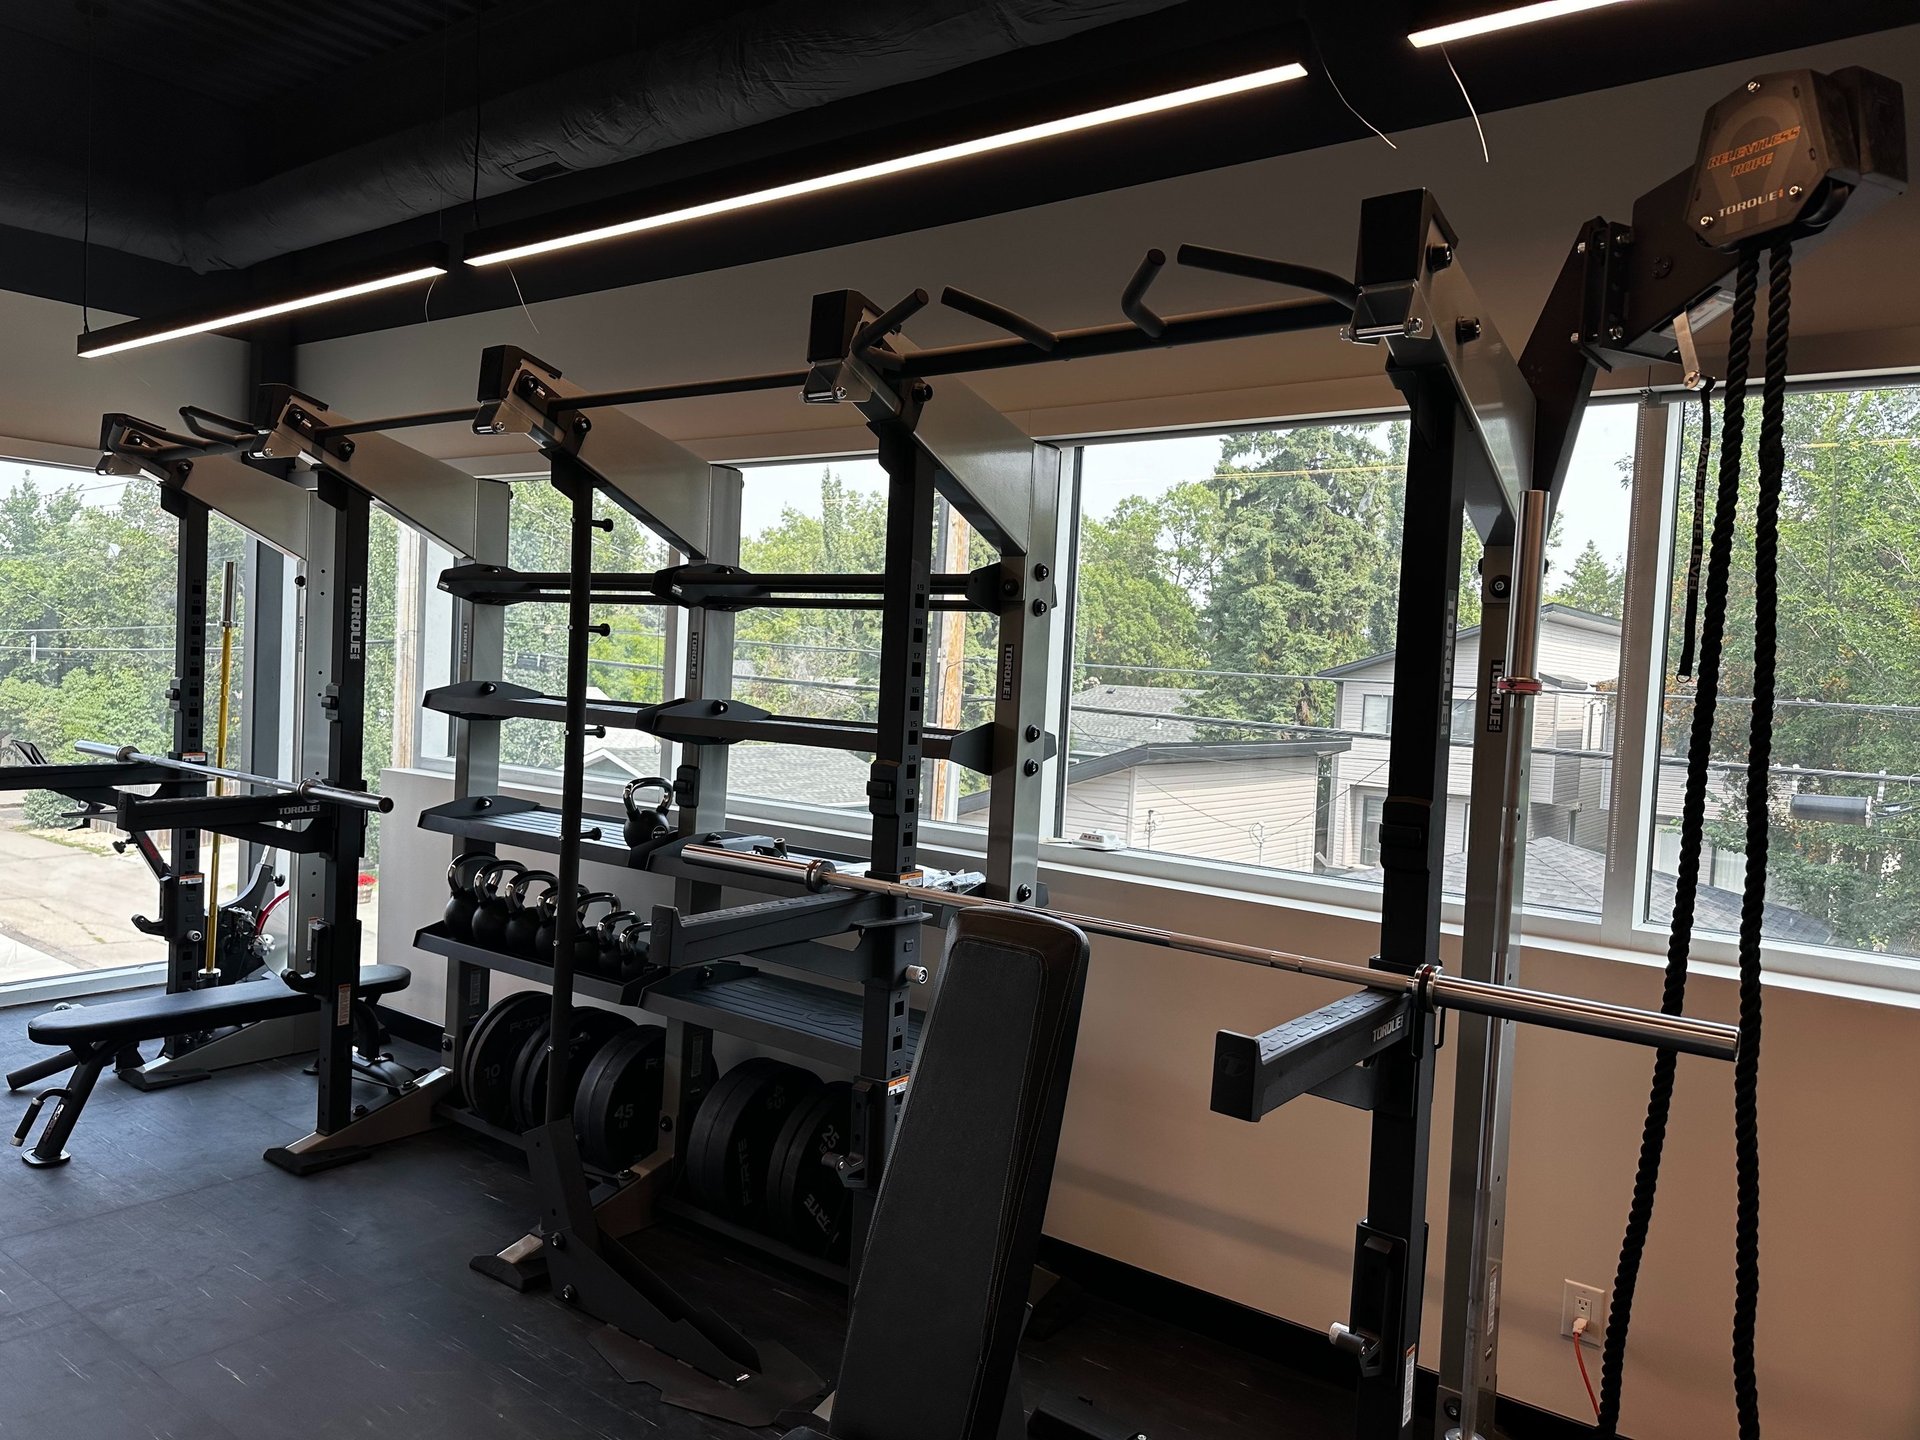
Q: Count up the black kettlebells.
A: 8